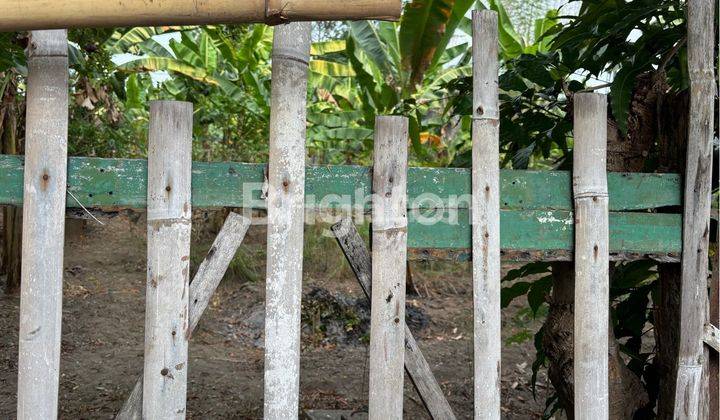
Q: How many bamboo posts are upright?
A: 7